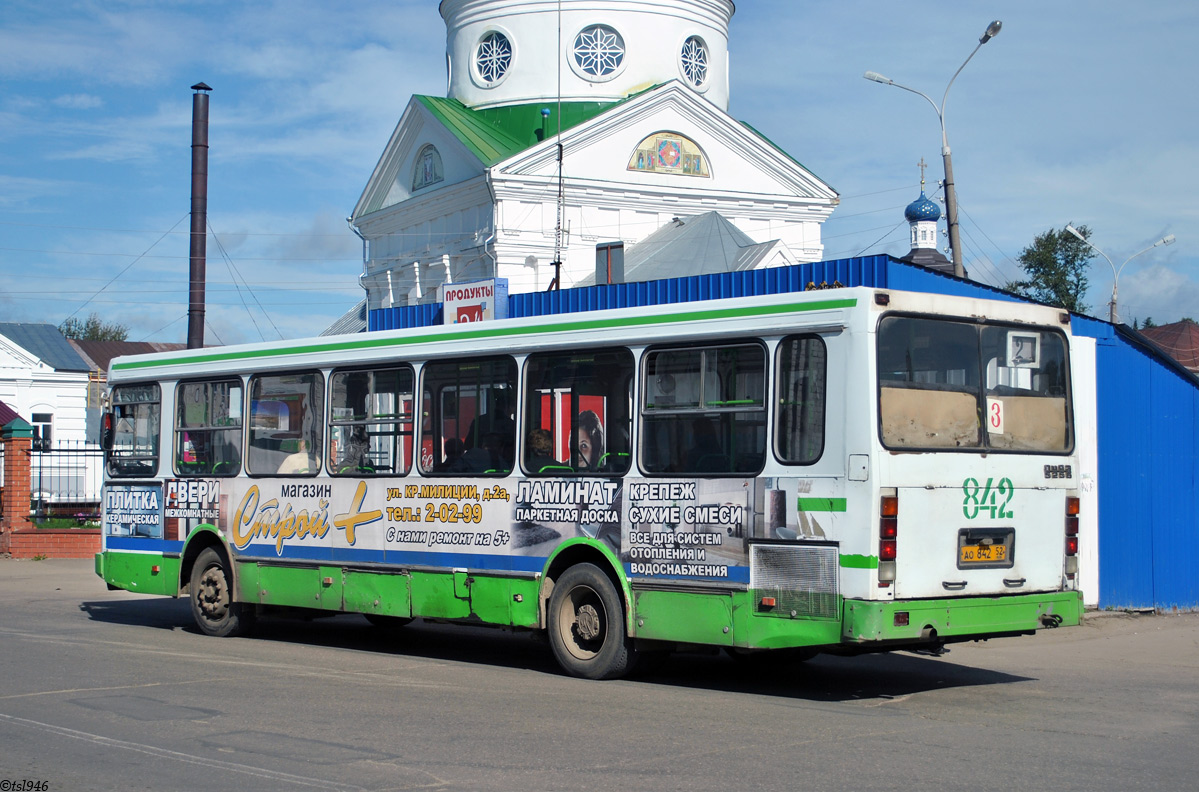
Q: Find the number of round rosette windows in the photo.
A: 3